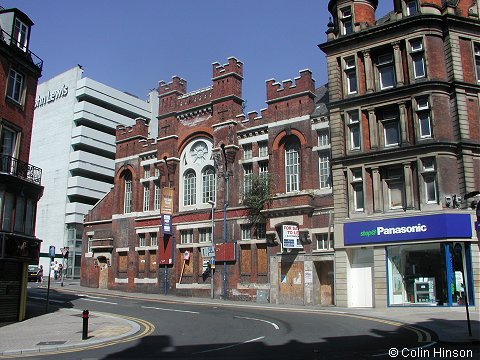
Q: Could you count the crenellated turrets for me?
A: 4